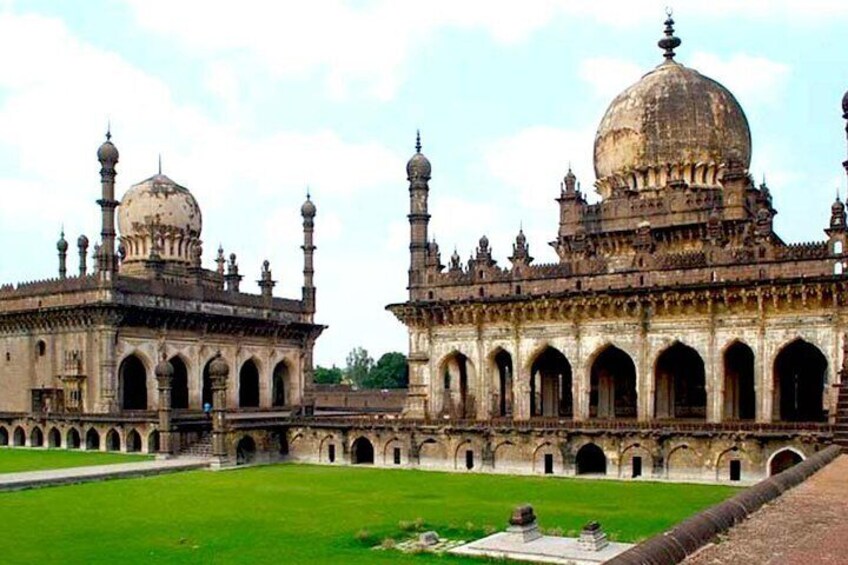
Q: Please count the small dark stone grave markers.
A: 2